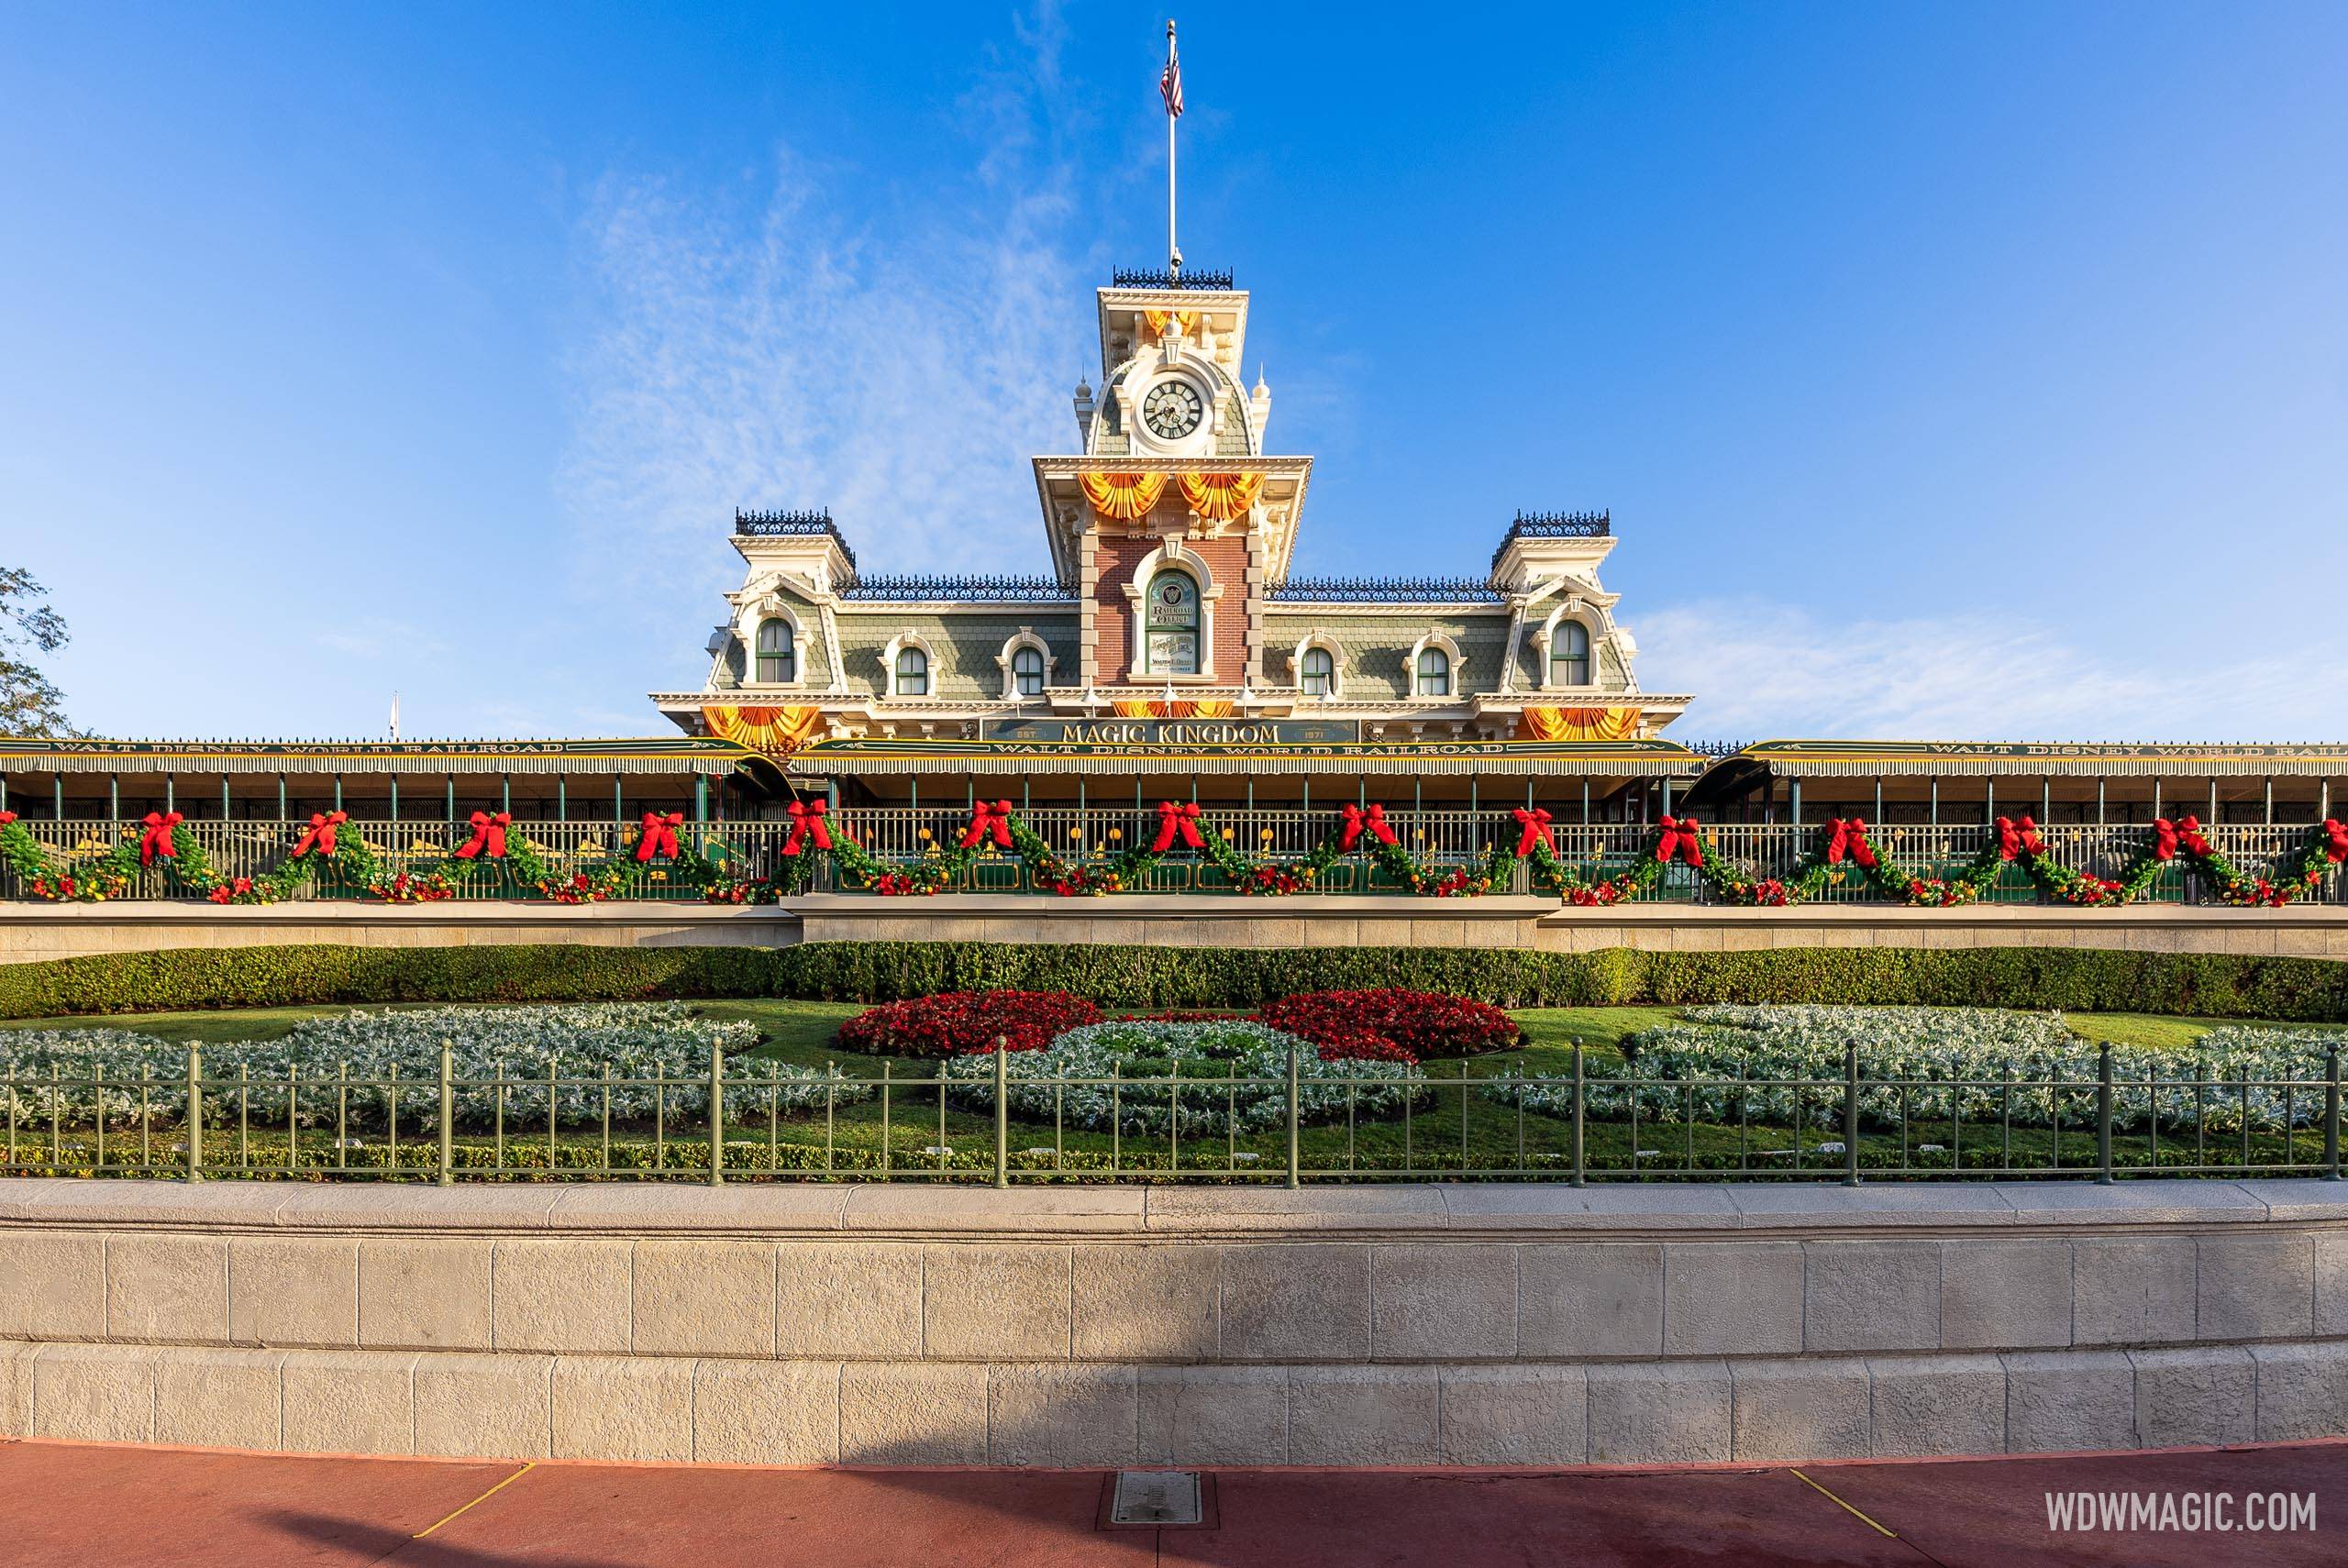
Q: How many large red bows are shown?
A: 15